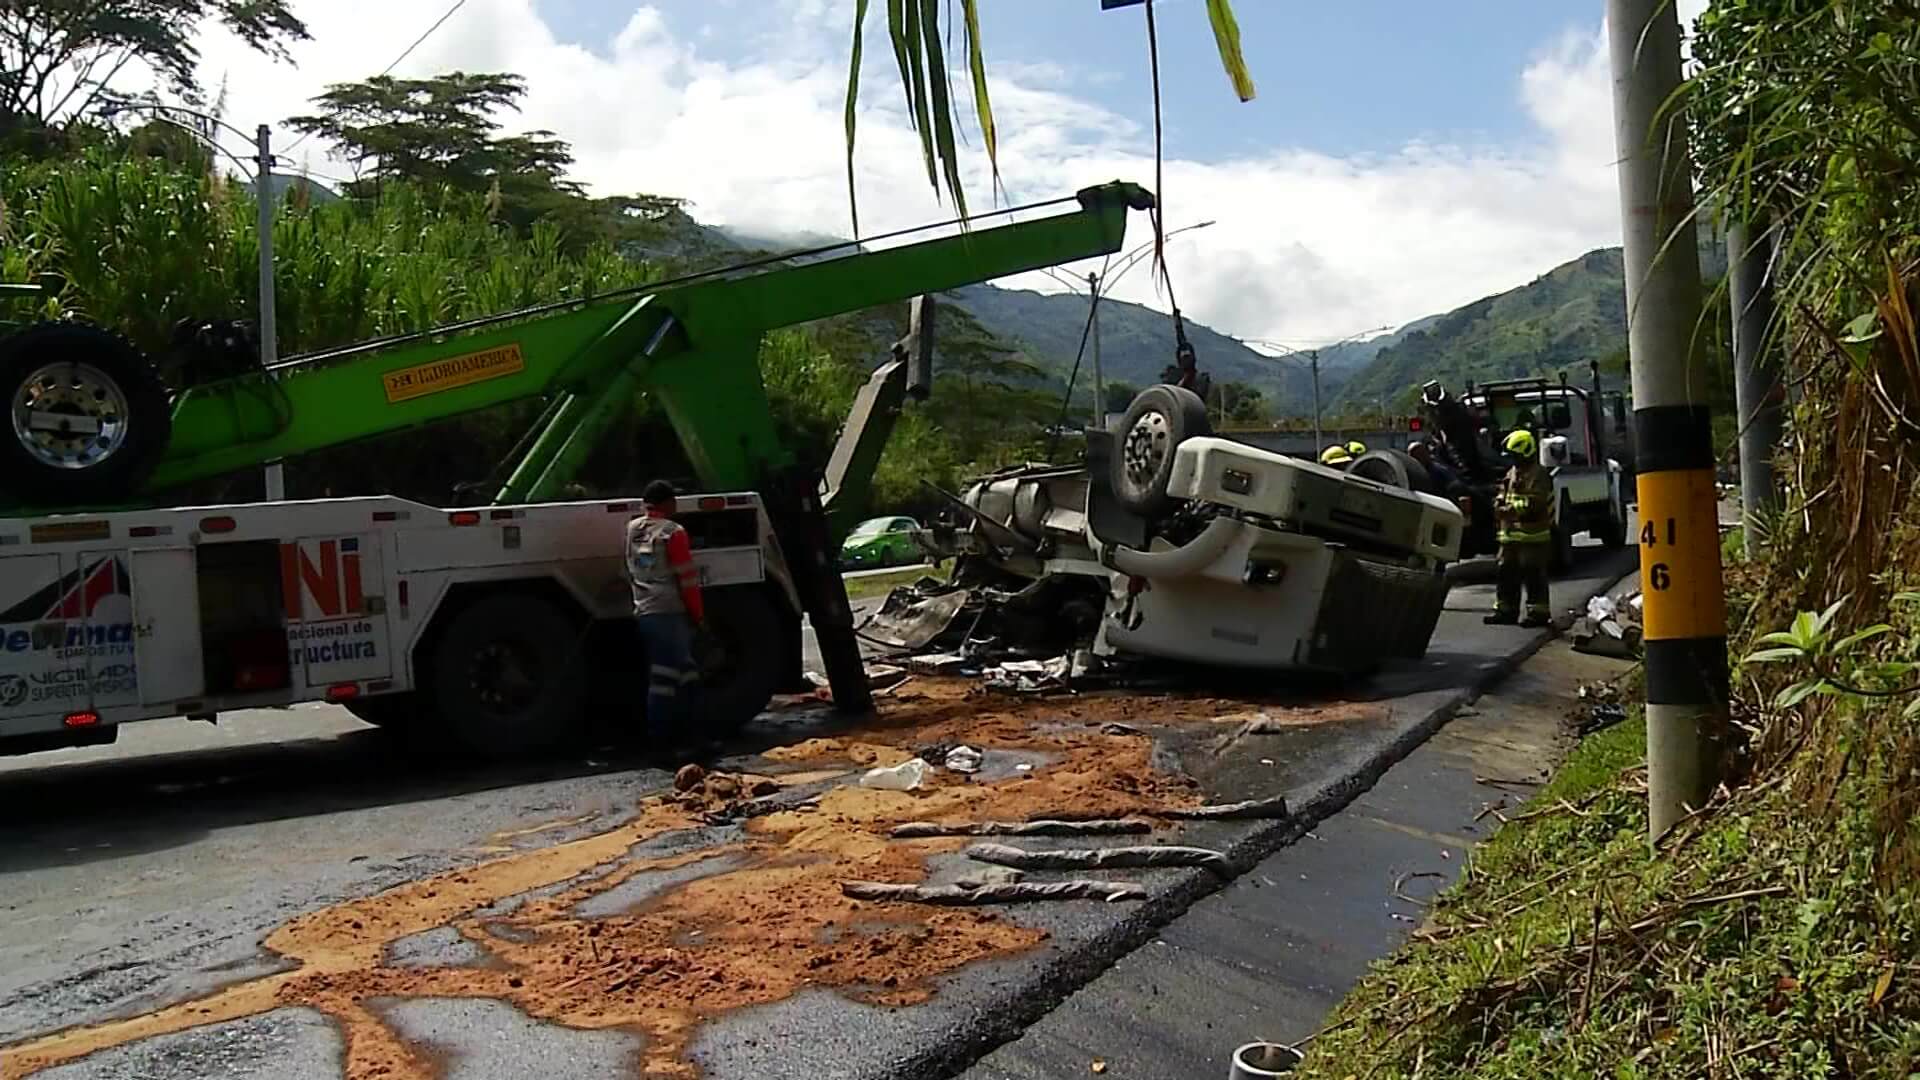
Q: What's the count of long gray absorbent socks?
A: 4